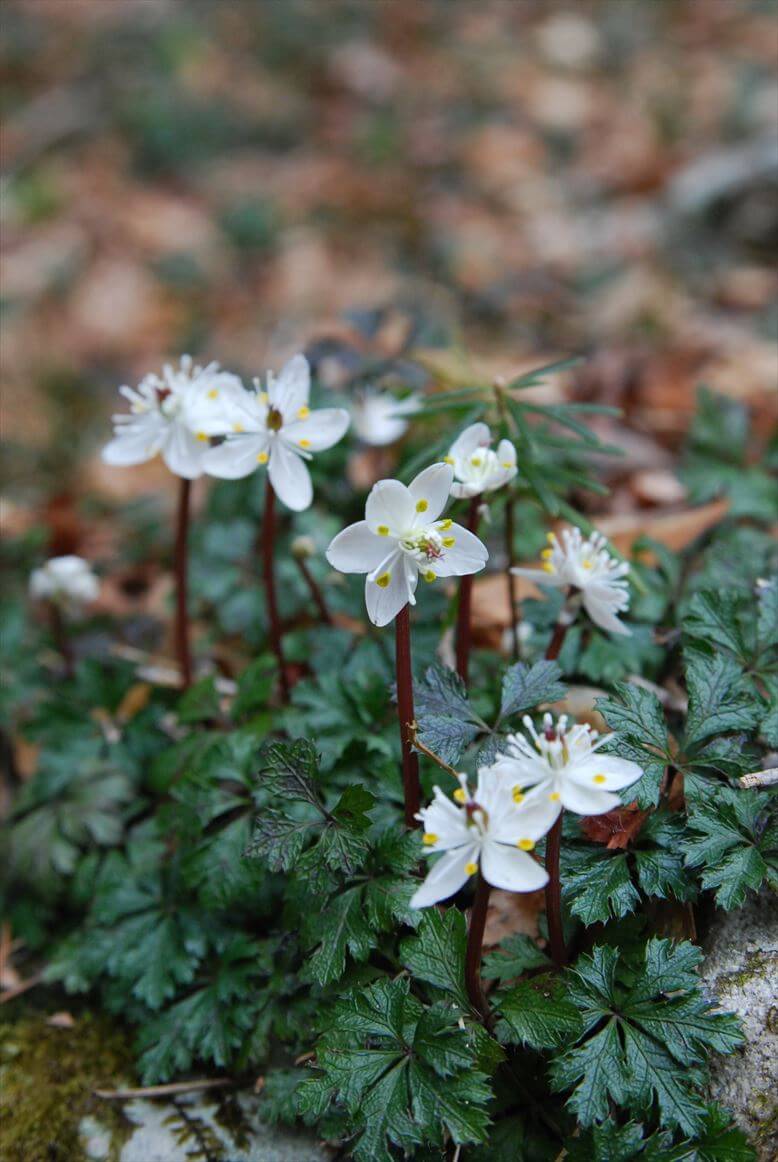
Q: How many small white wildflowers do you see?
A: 9